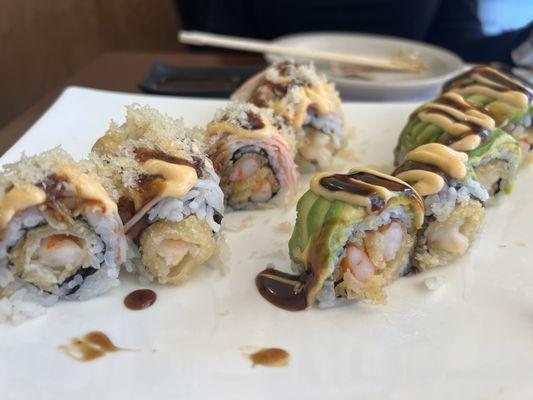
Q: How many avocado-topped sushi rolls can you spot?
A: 4